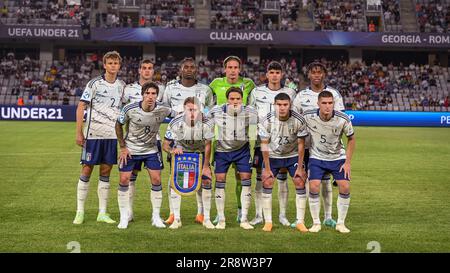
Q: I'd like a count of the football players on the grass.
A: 11